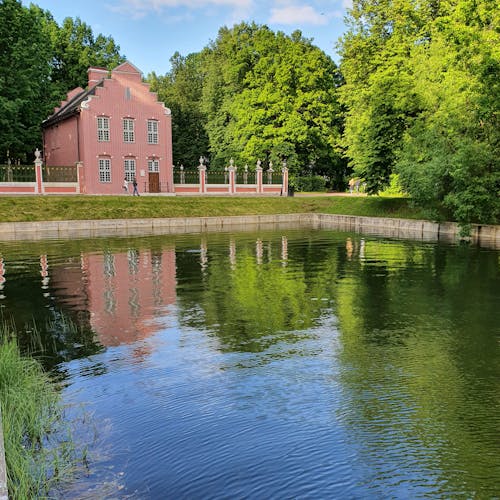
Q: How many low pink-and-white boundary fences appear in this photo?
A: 2